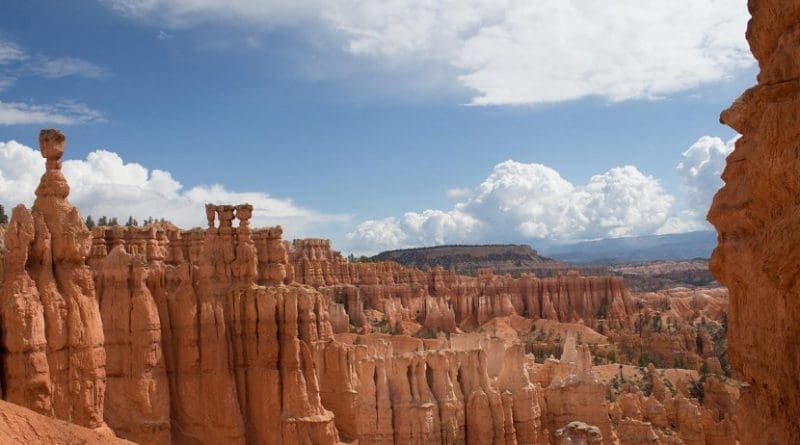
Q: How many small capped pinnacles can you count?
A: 3